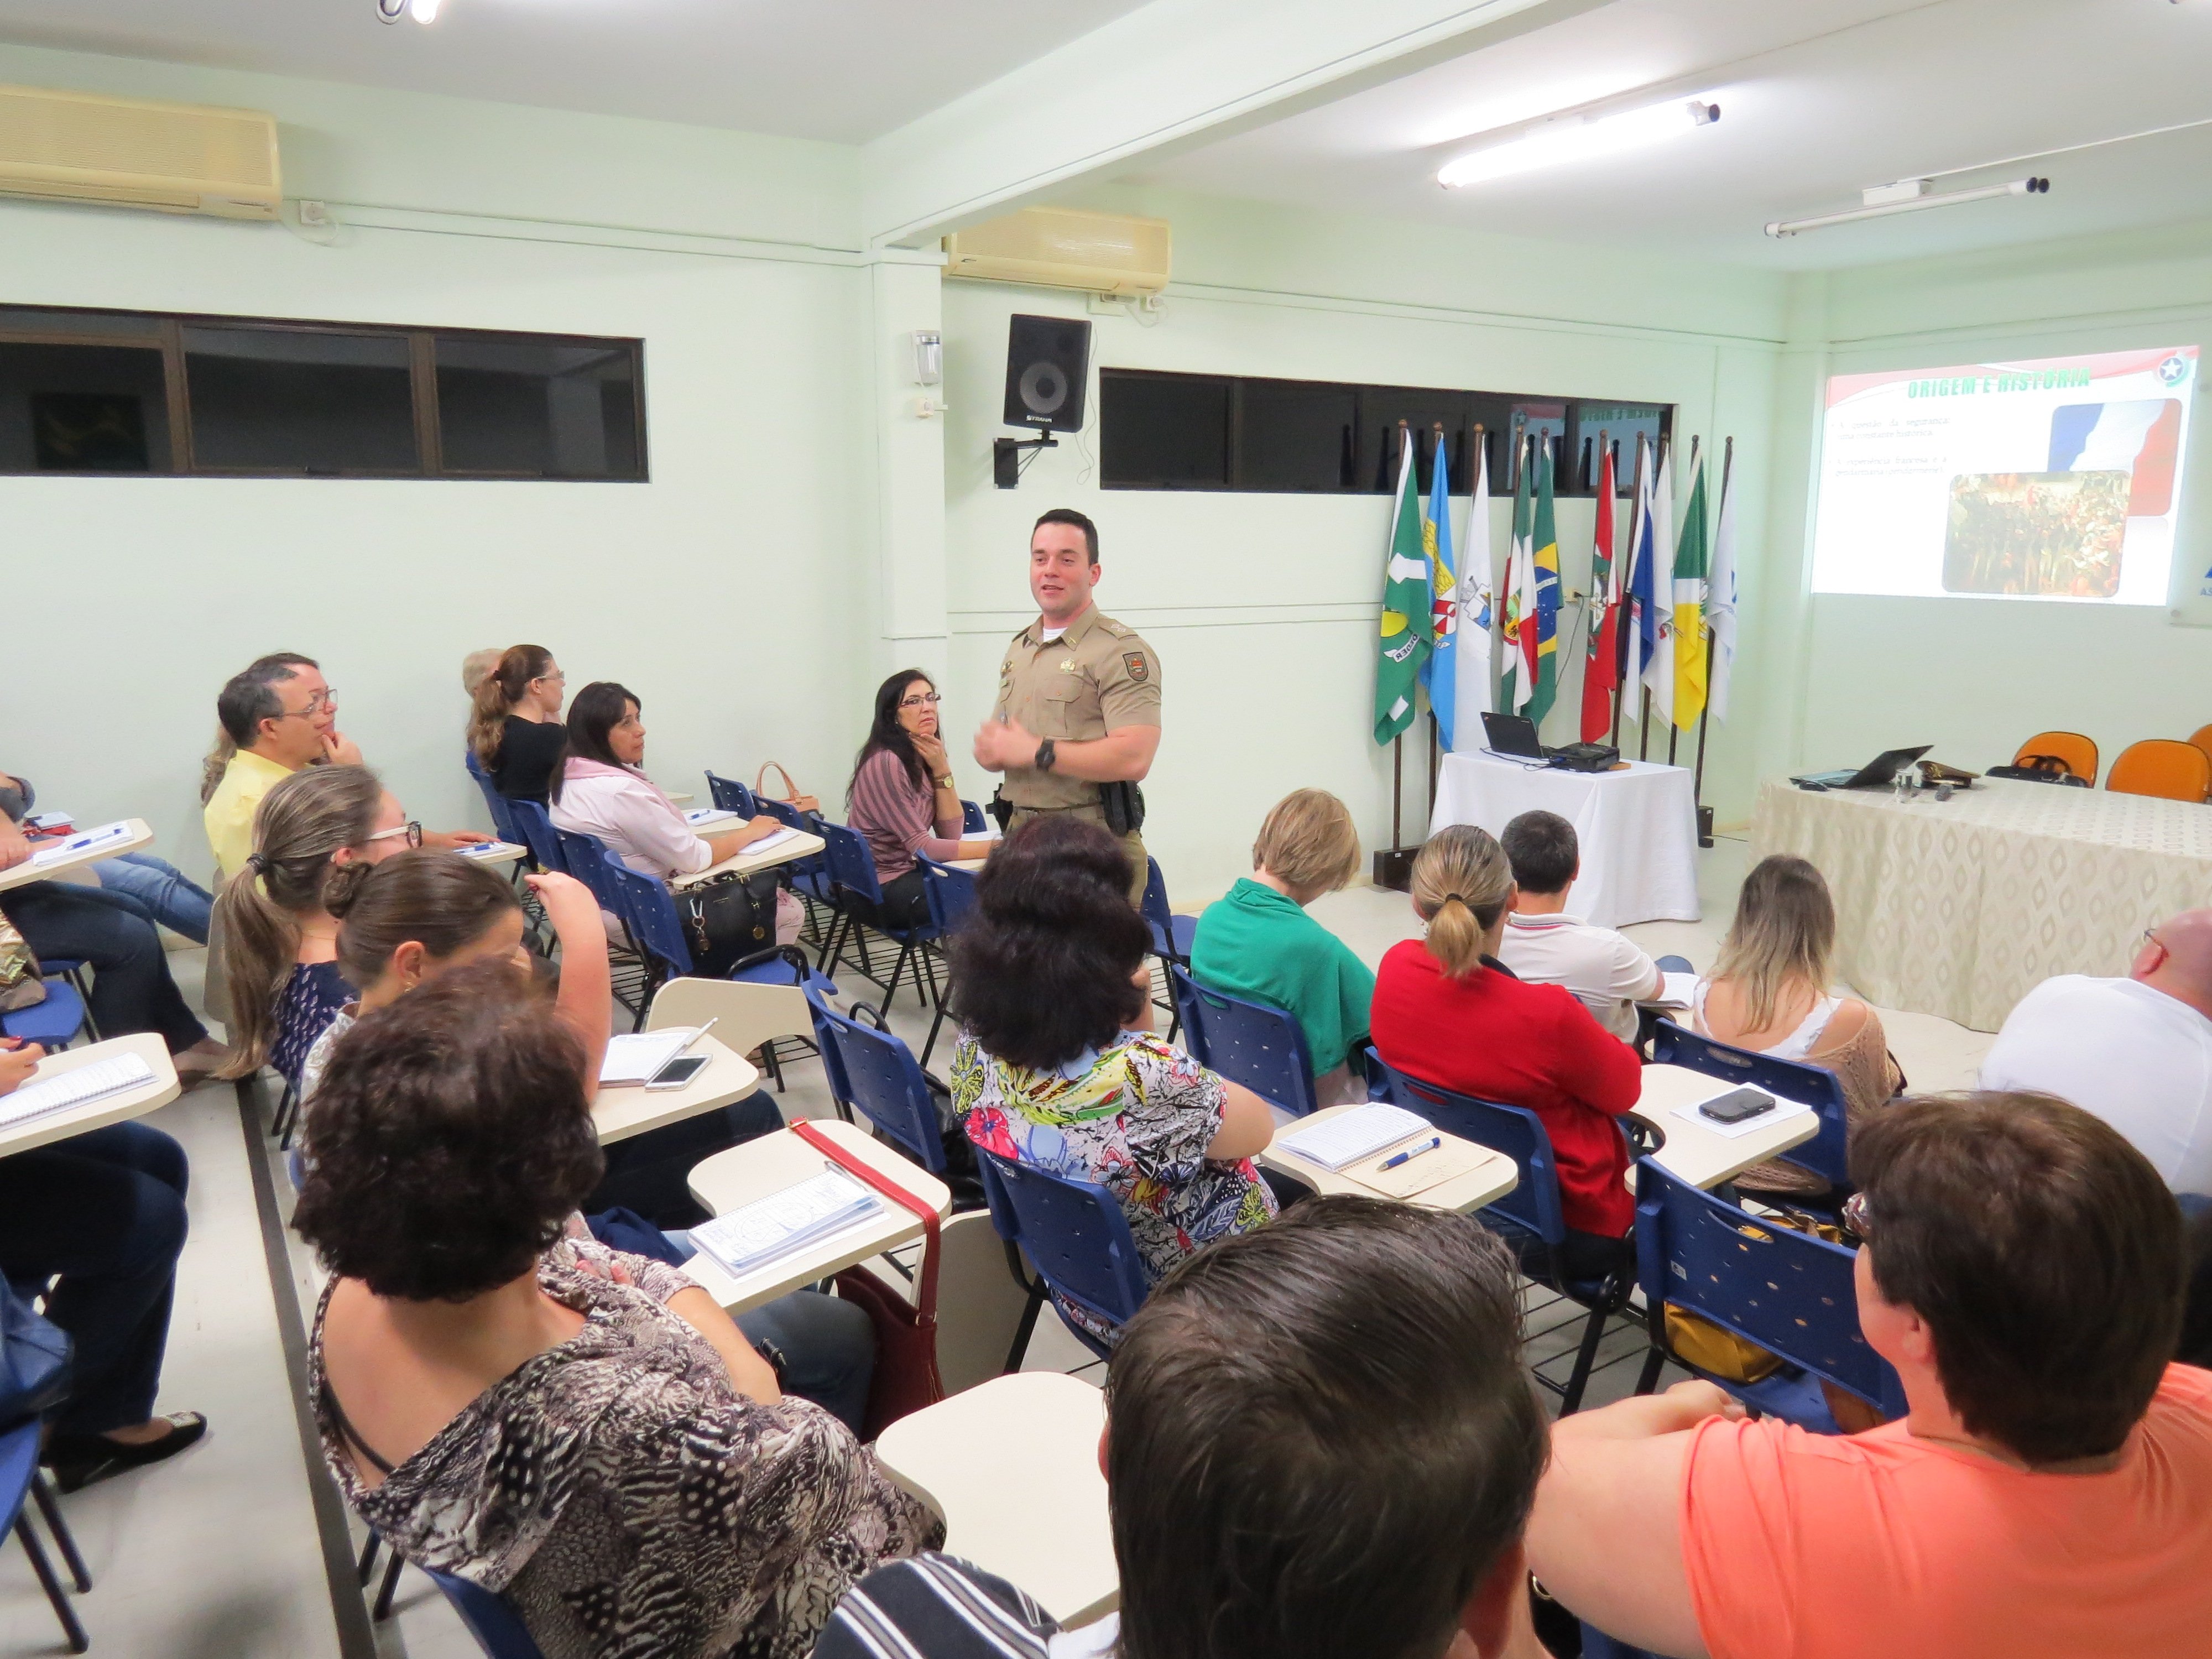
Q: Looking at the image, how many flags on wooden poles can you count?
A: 10